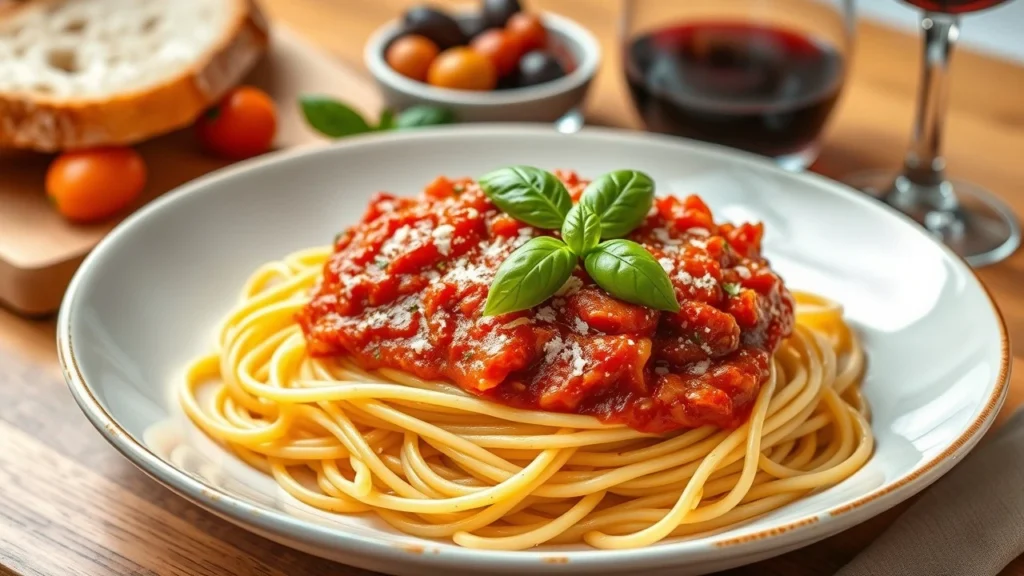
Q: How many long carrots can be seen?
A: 0